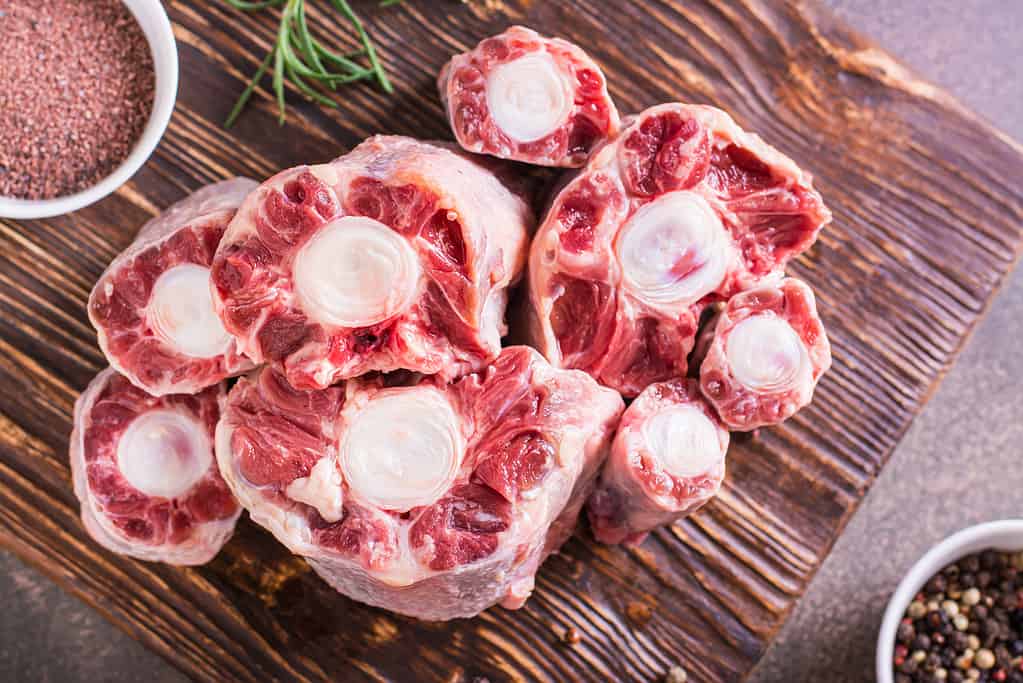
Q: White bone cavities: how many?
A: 8